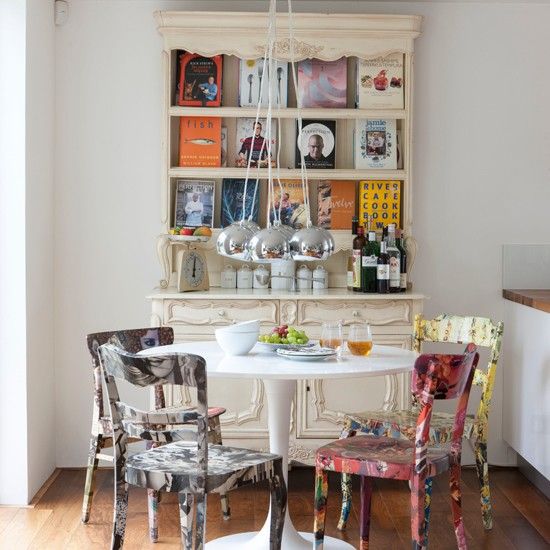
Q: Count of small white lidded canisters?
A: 5